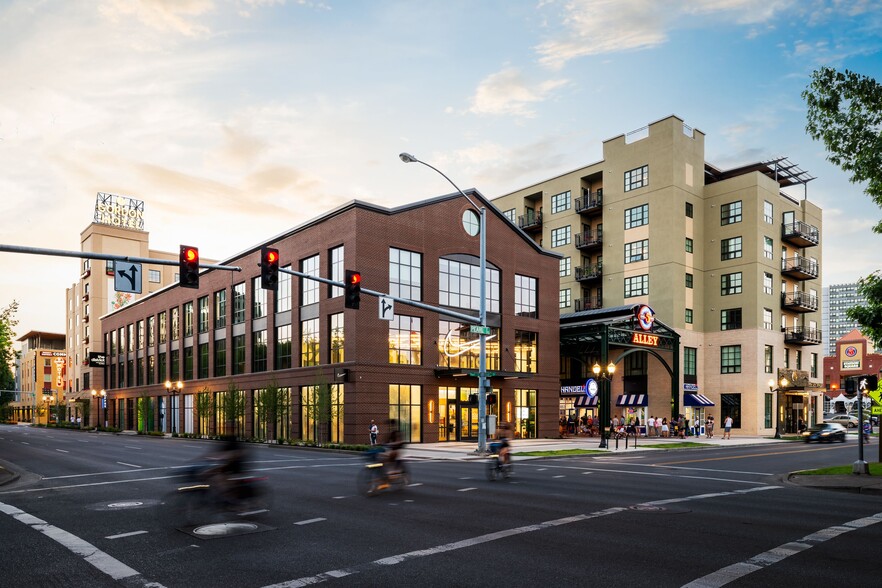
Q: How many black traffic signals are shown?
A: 3